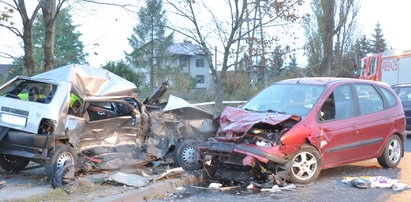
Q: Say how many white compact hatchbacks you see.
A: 1